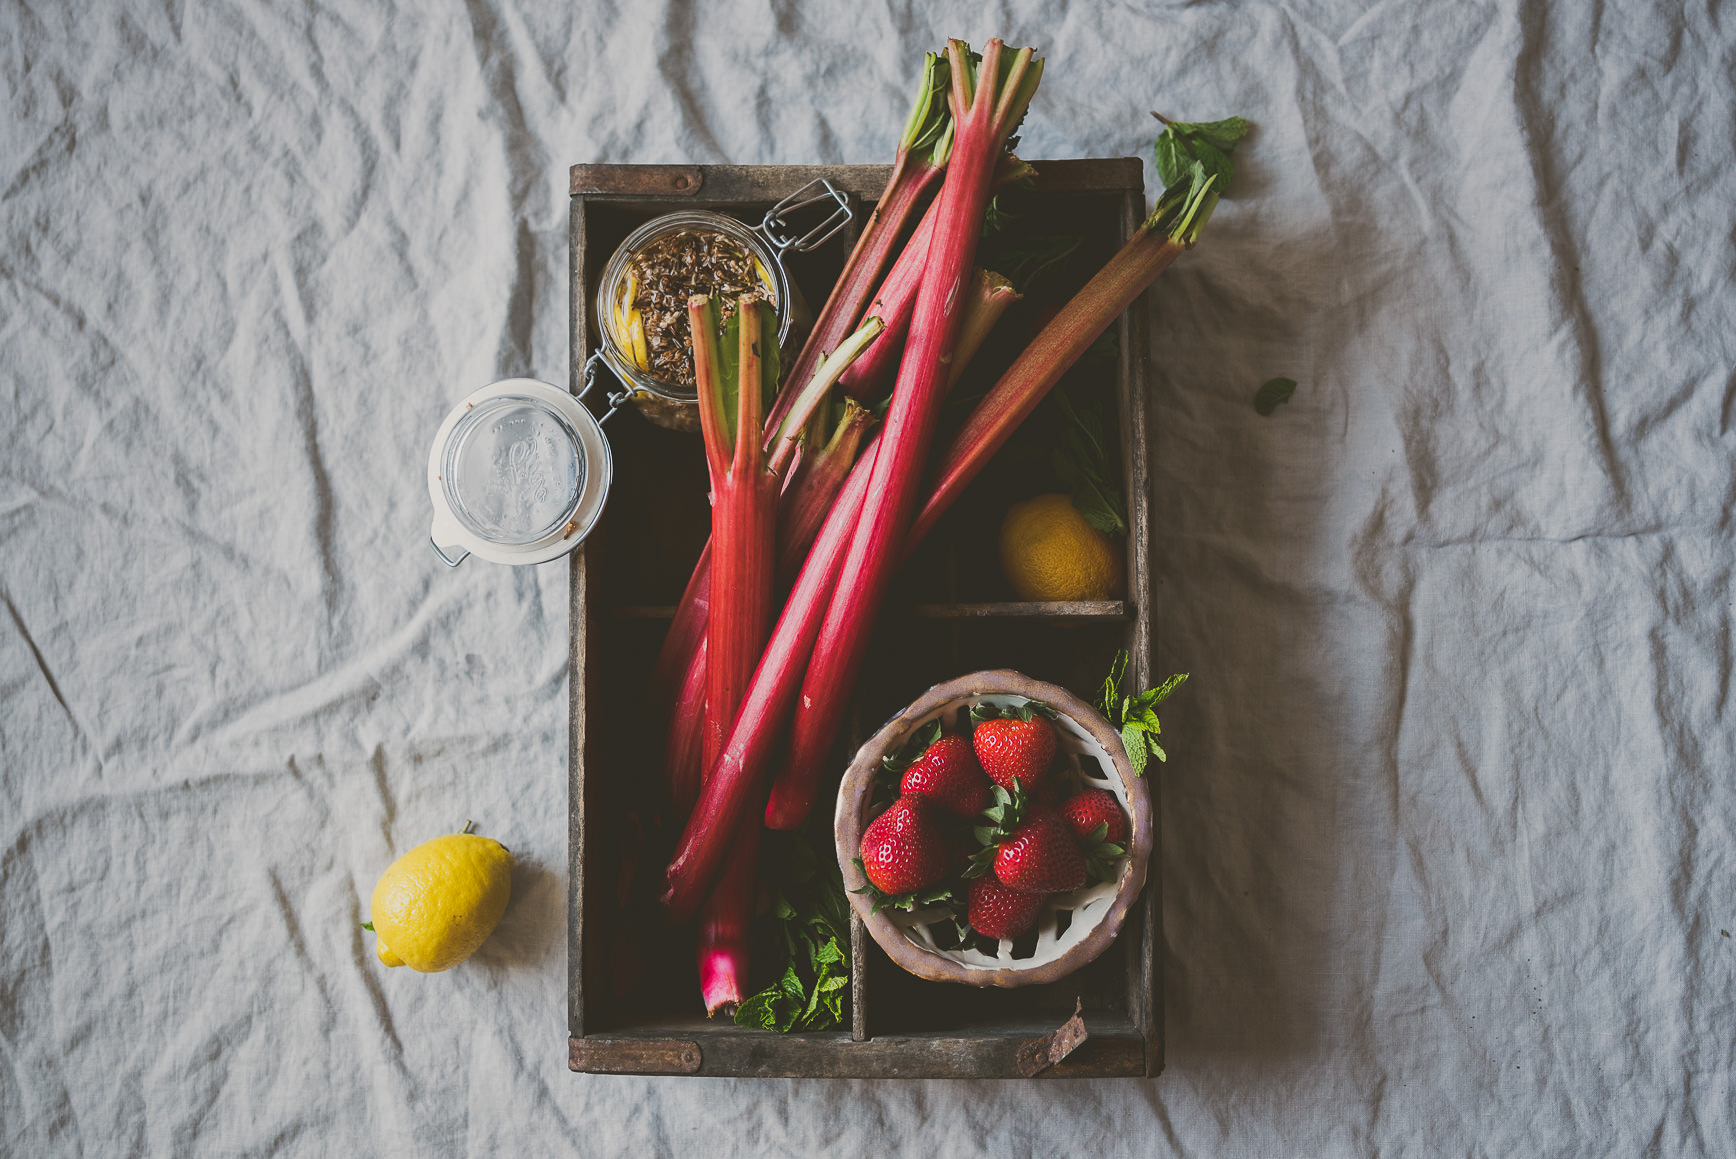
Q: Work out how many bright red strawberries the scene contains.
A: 6